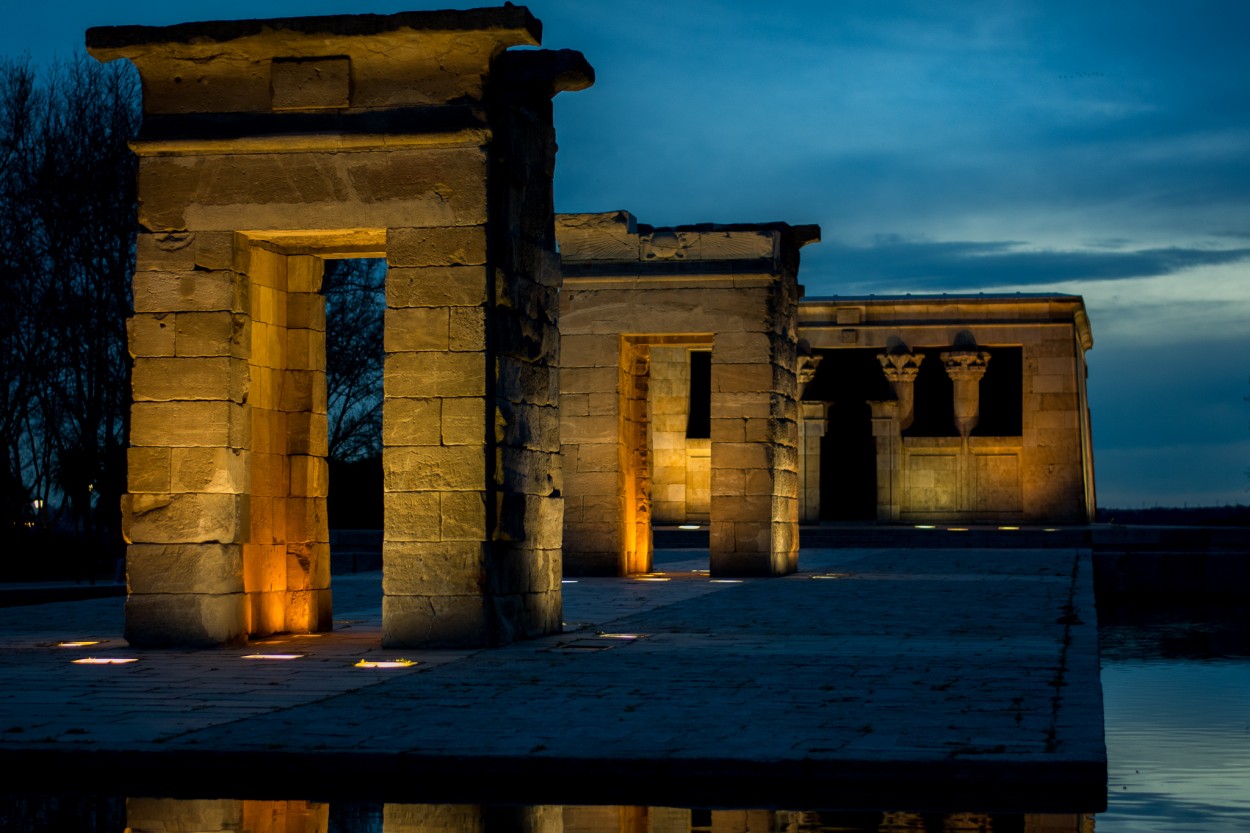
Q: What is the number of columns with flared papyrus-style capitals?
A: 3